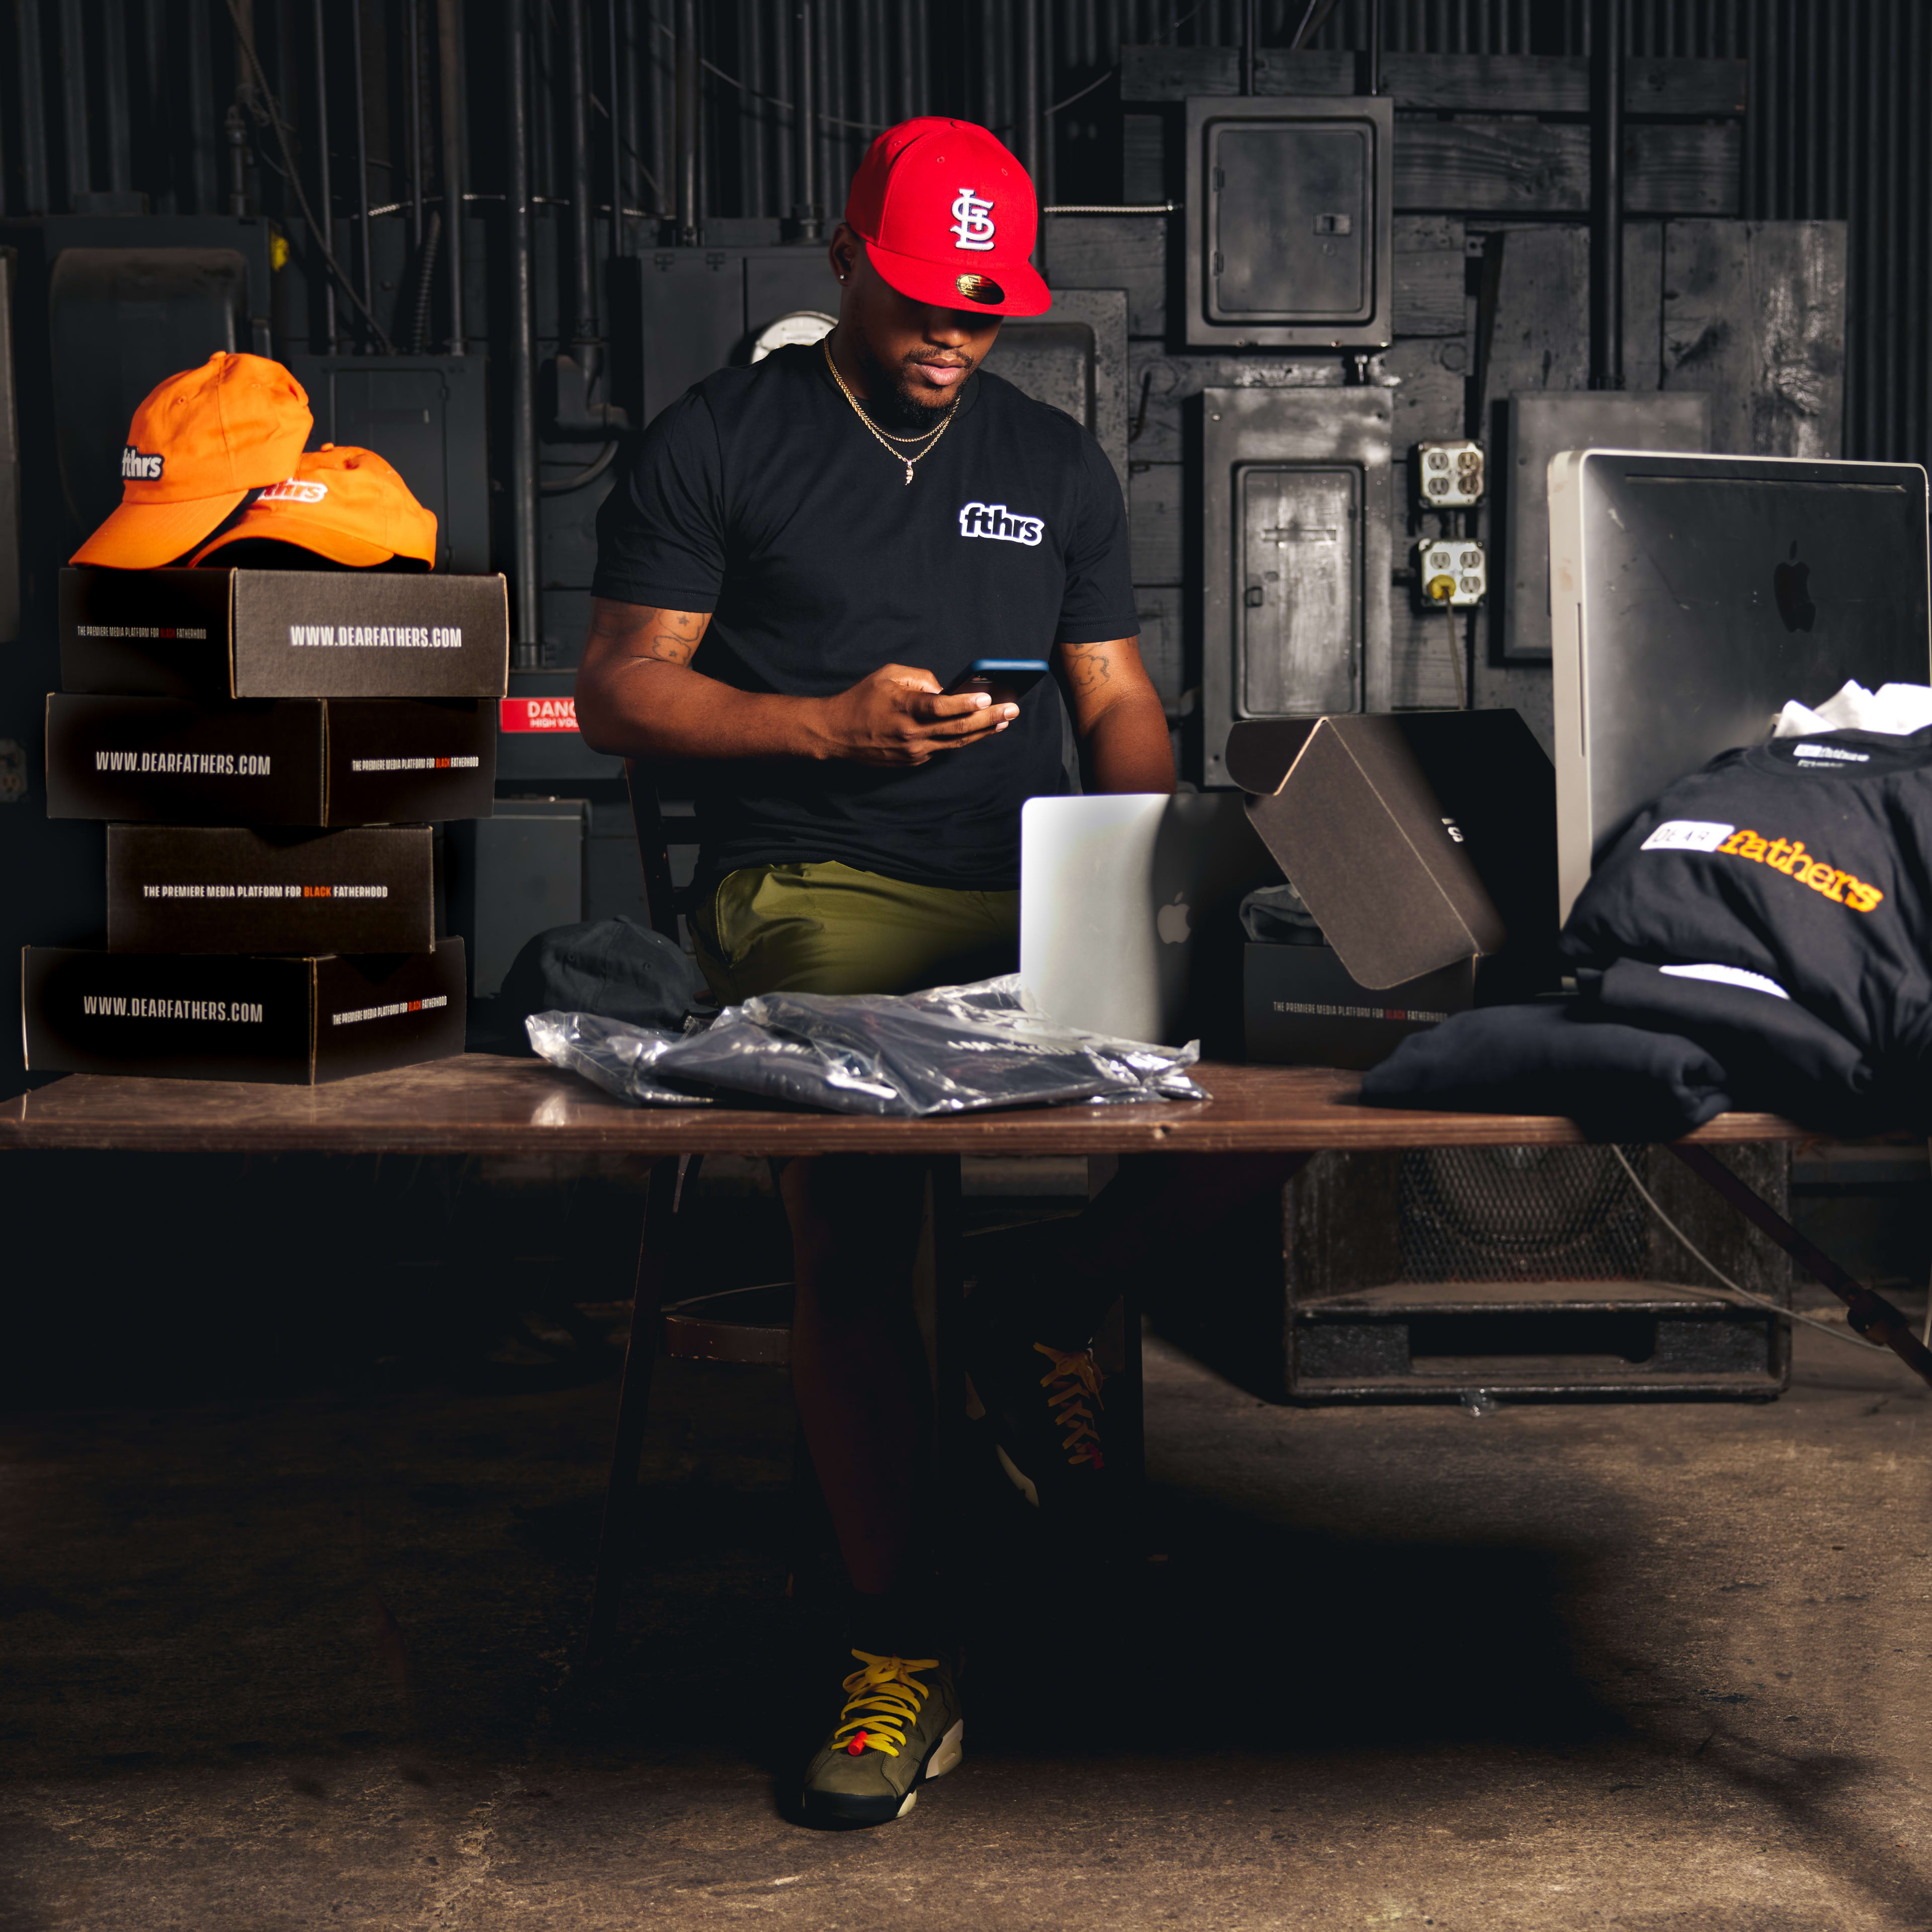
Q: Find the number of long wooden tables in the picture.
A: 1